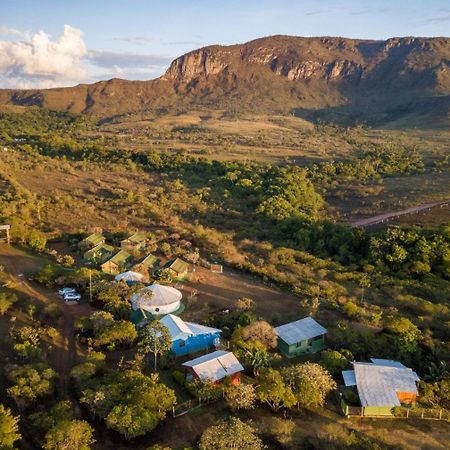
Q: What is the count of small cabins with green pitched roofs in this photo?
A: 6